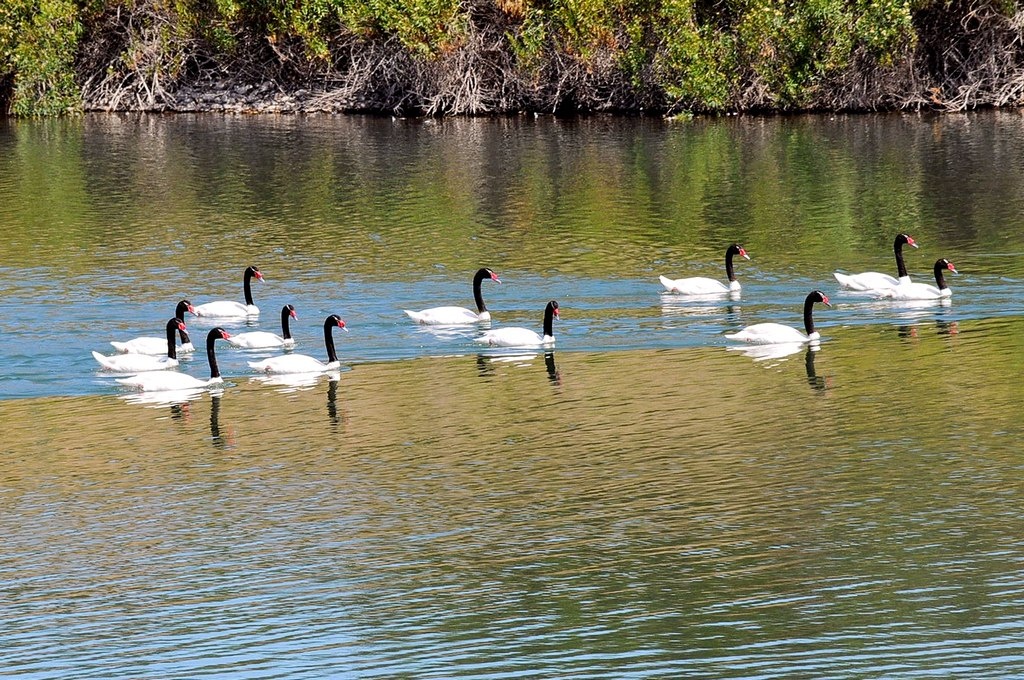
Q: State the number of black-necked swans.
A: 12